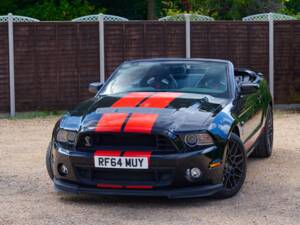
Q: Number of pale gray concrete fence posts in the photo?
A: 4